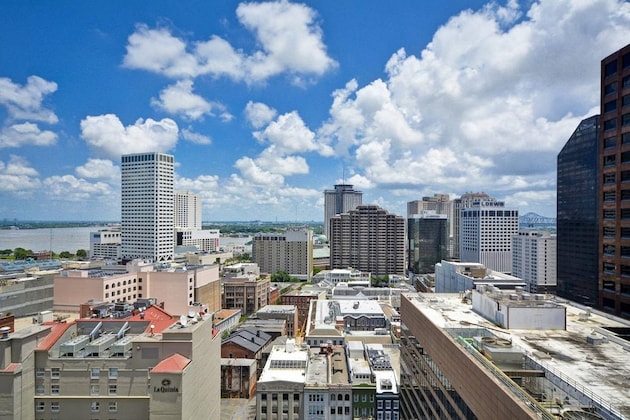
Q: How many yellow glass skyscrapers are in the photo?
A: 0